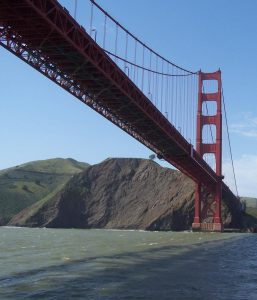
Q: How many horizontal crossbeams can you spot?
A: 4